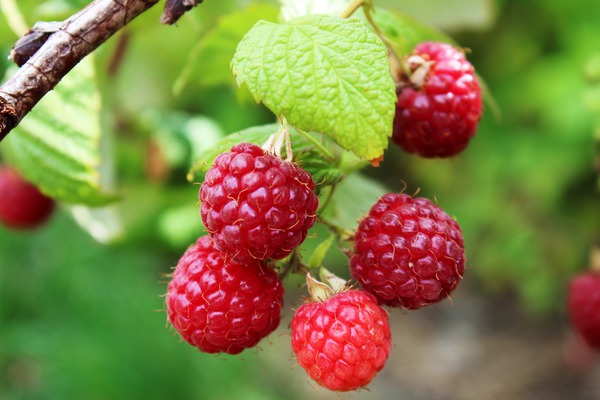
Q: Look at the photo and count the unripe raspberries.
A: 0